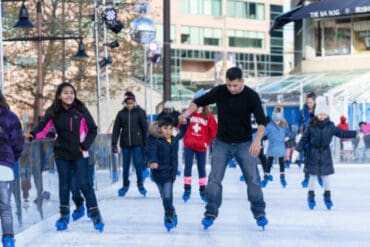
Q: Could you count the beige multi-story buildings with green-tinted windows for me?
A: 1